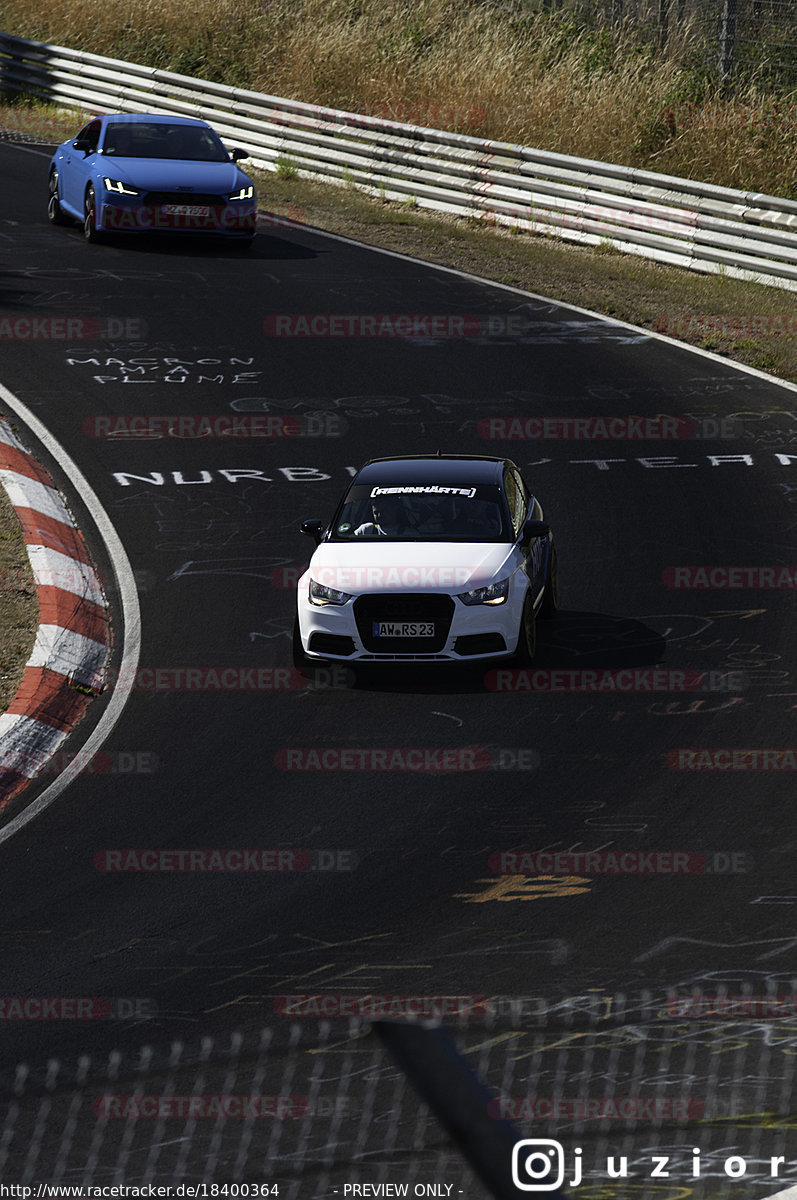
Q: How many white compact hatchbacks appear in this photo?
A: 1